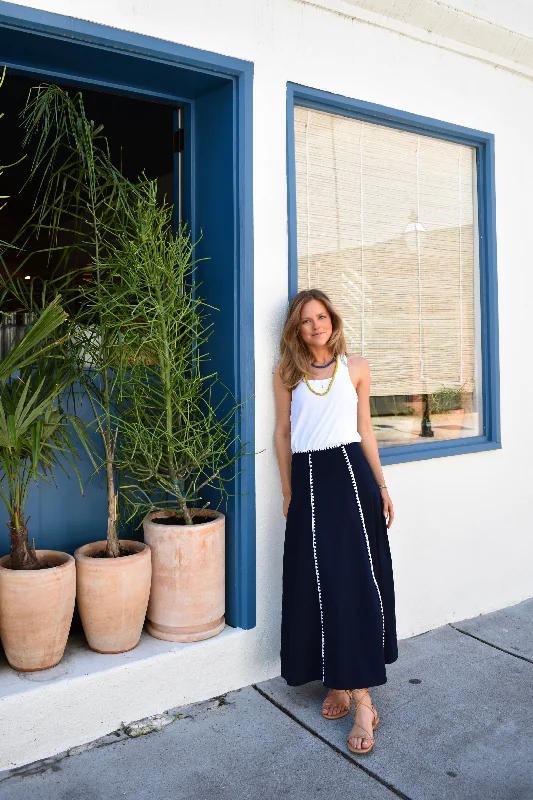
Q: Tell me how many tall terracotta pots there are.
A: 3